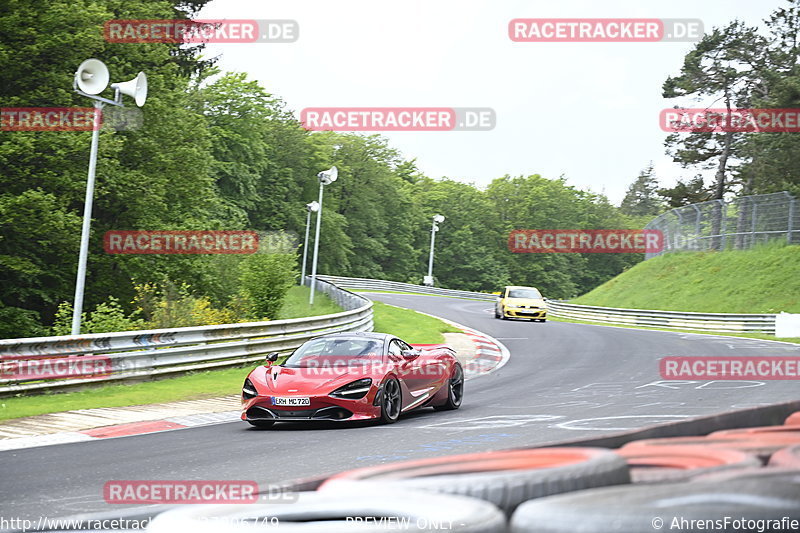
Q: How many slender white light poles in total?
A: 4